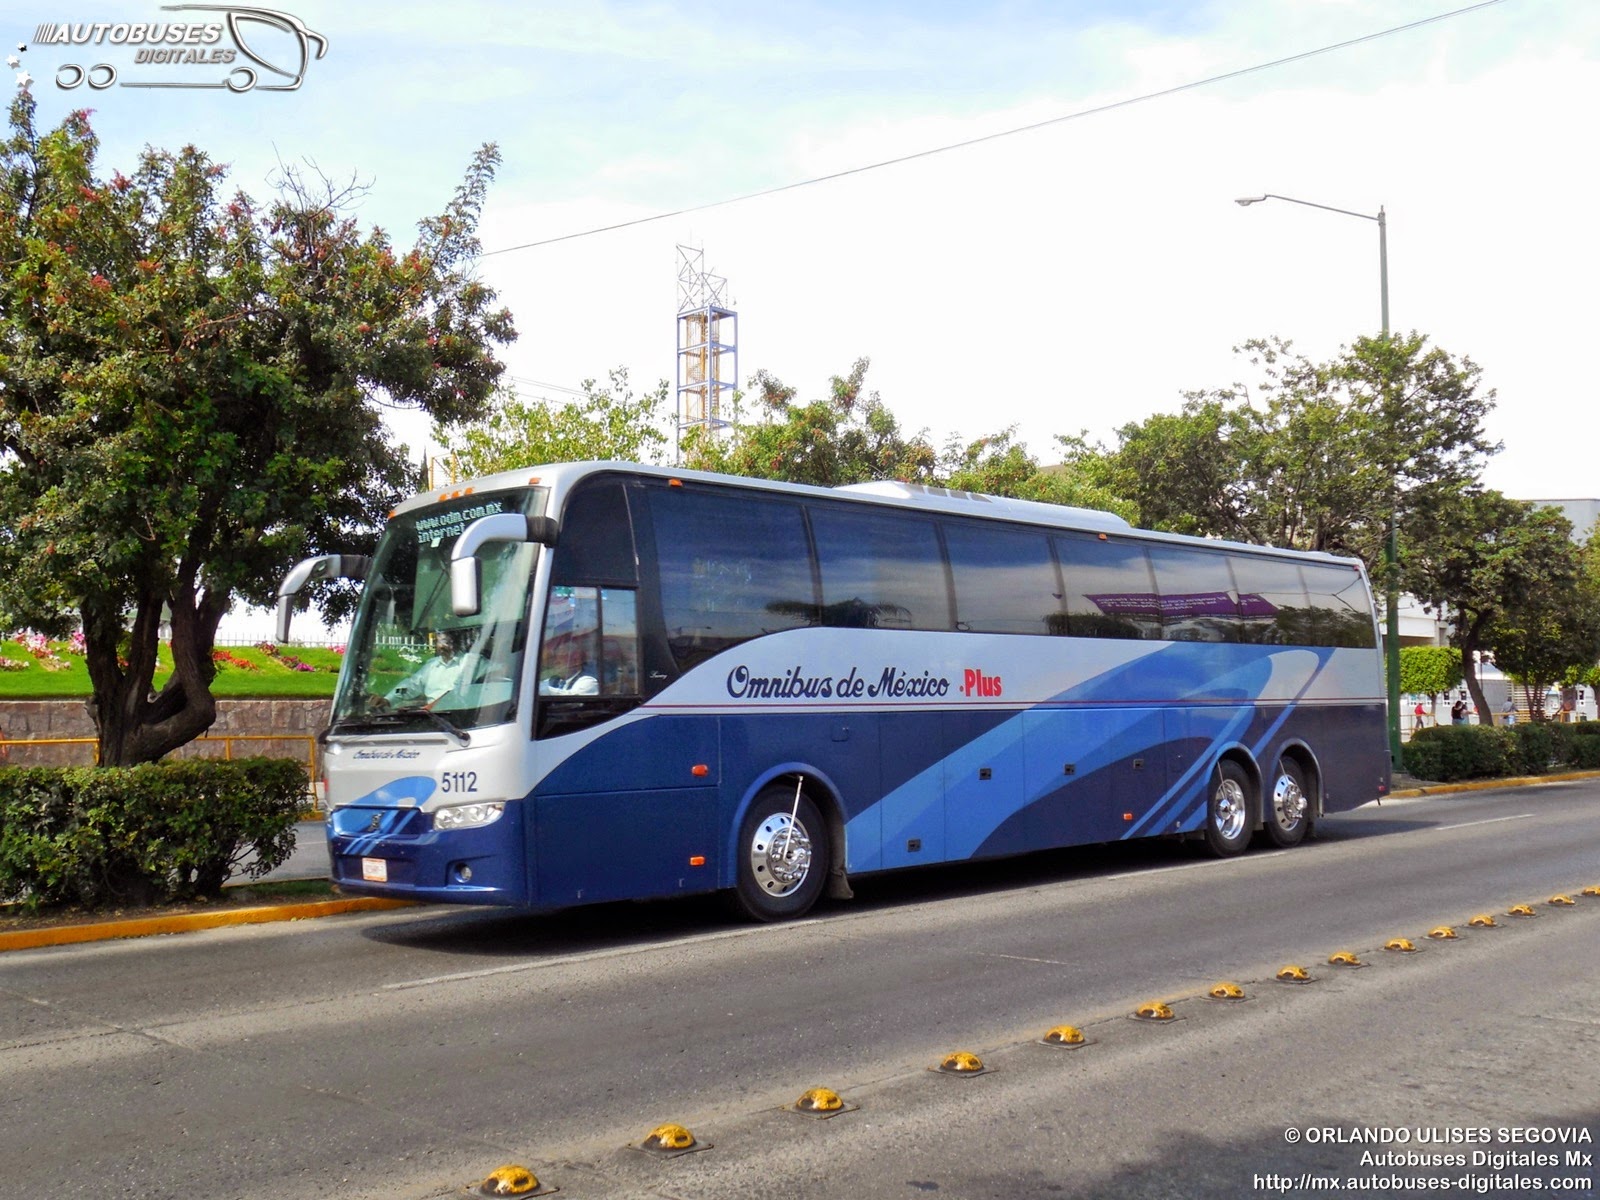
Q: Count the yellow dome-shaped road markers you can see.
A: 15